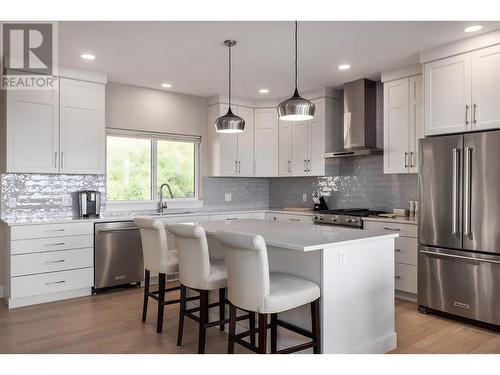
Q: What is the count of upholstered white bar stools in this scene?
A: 3